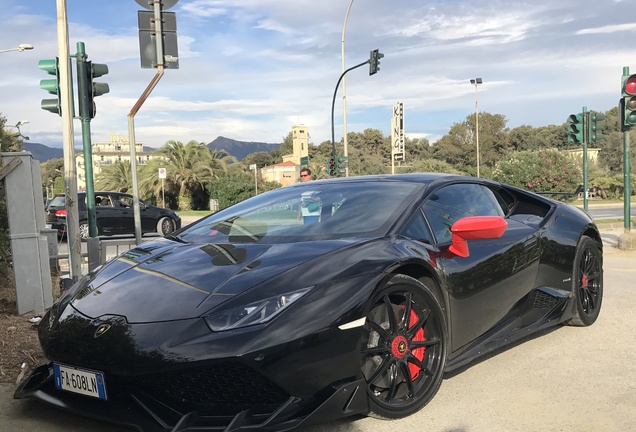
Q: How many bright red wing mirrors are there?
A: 1